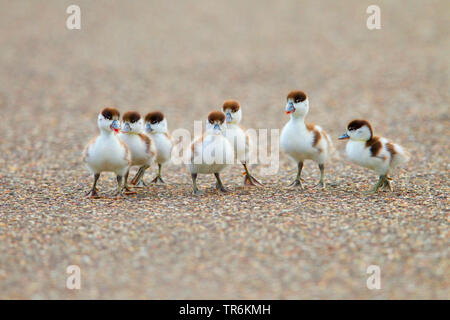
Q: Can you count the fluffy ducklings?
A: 7